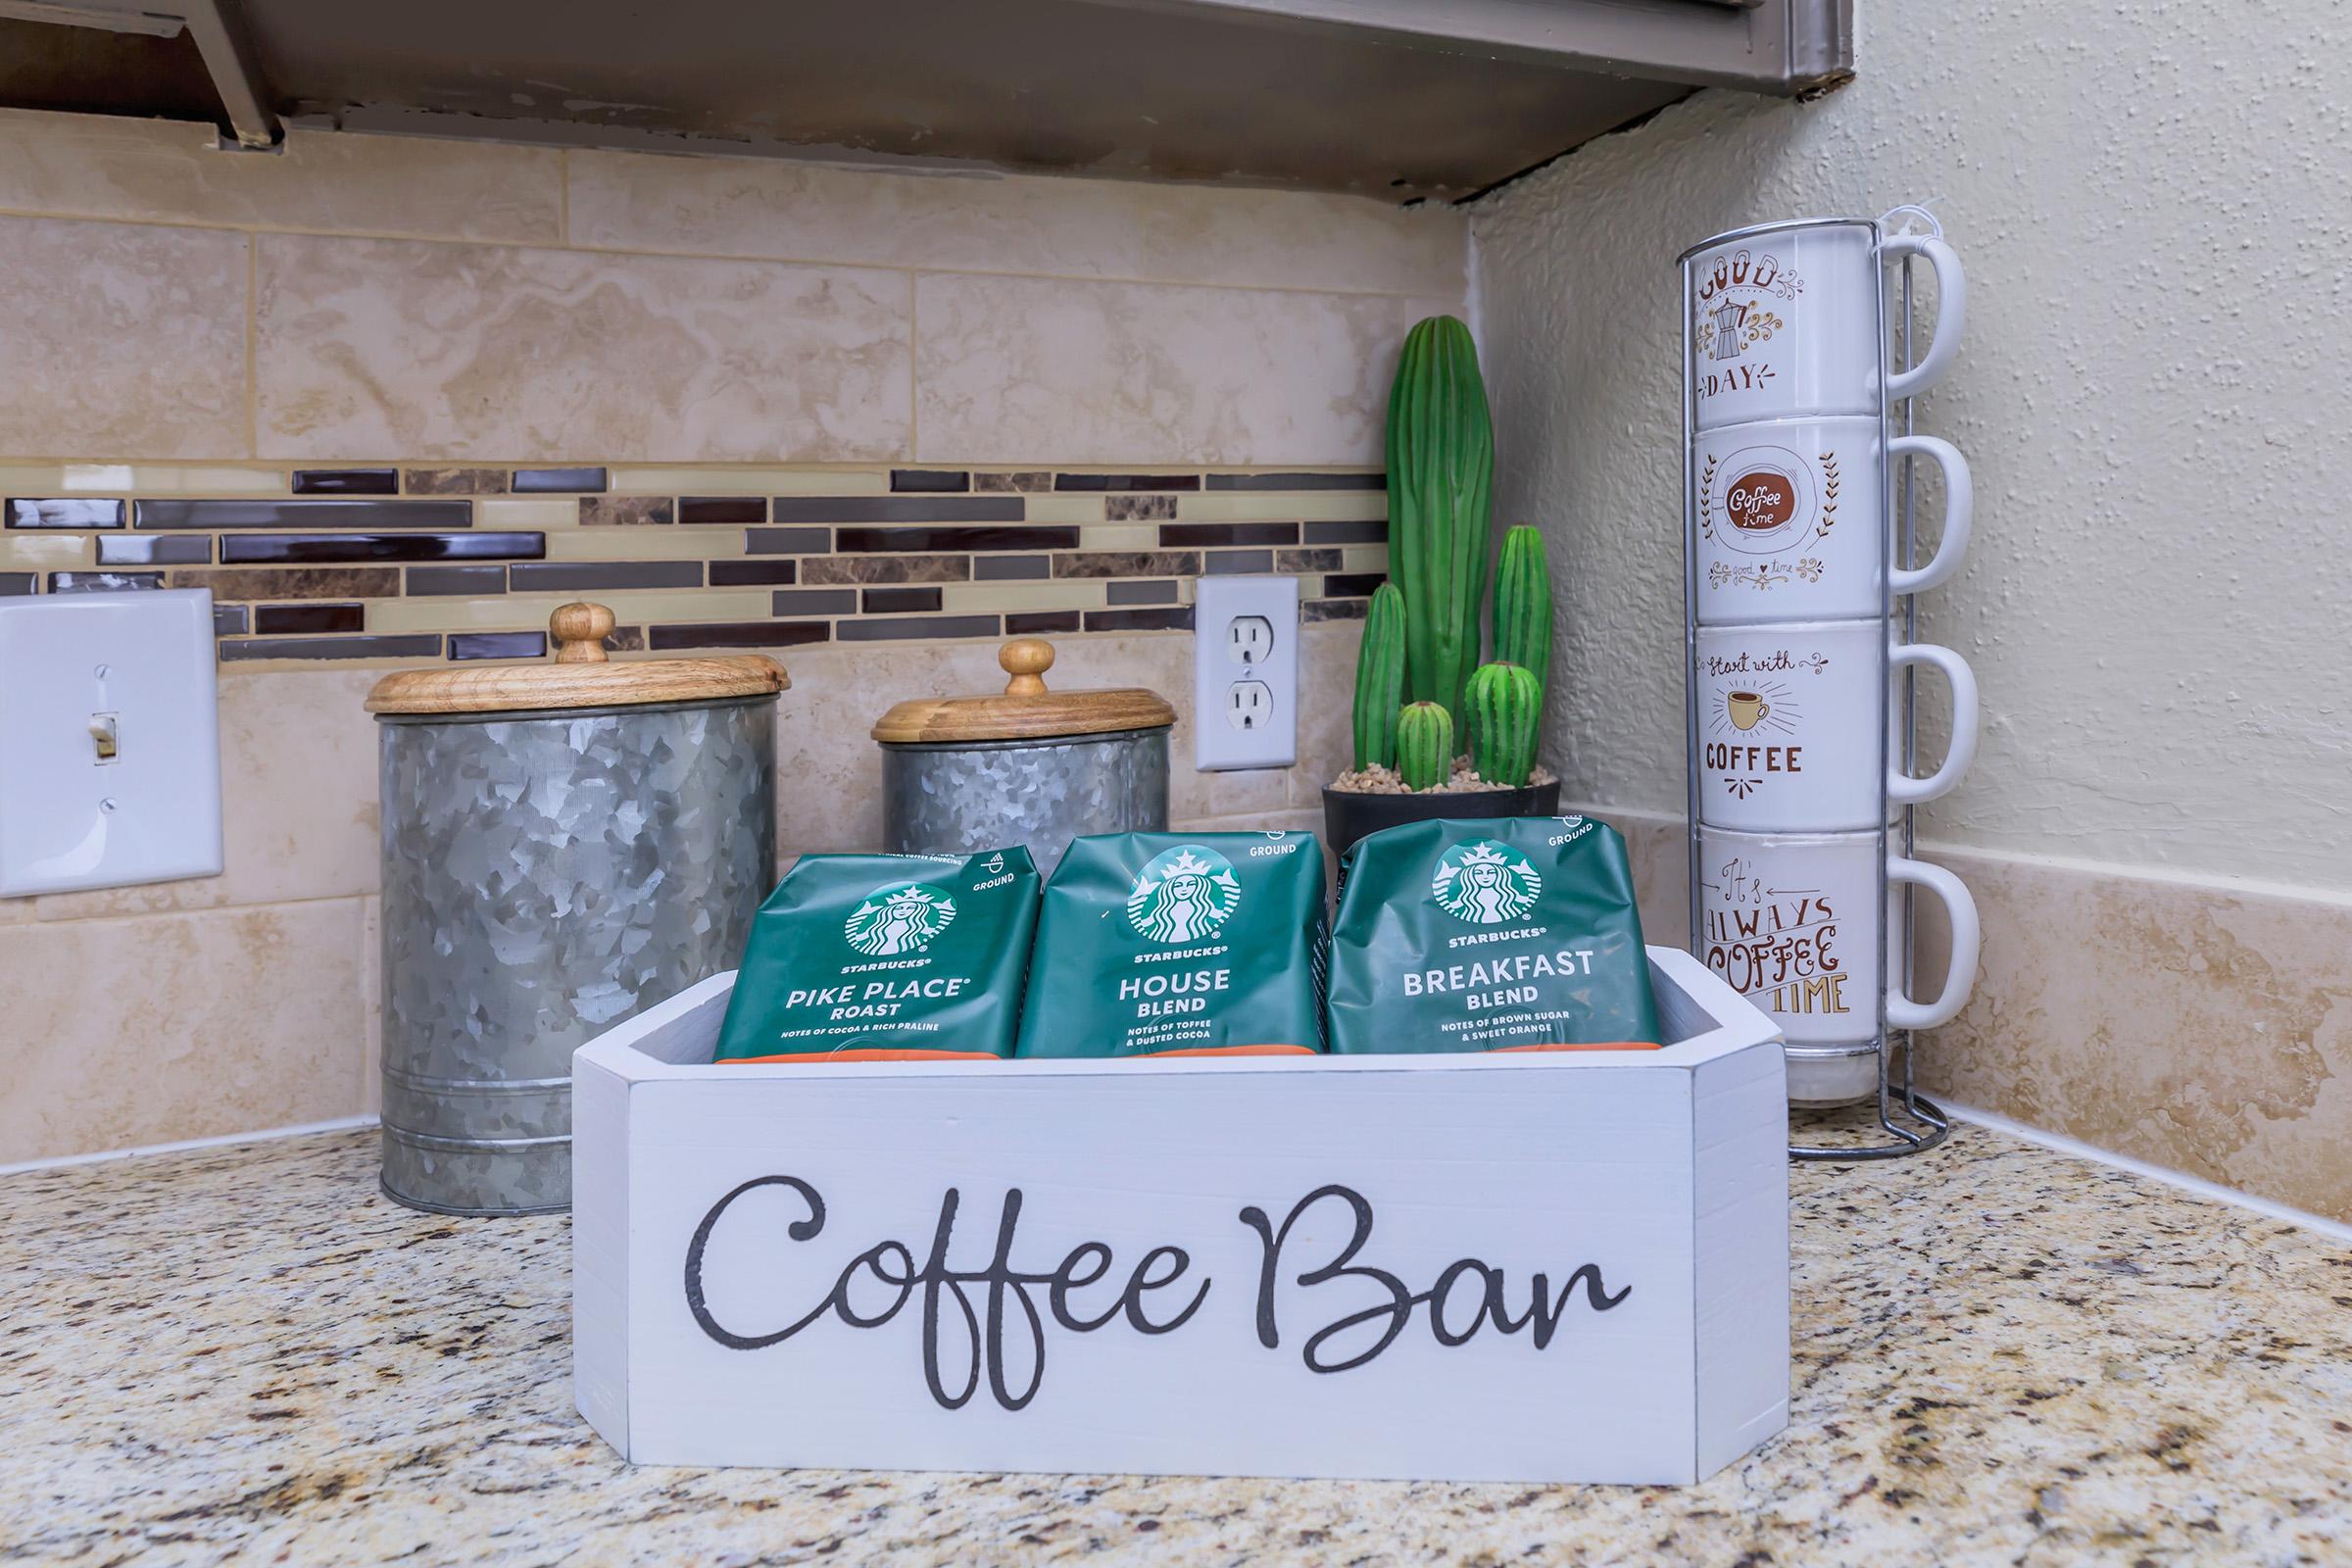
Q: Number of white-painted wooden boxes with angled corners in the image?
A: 1